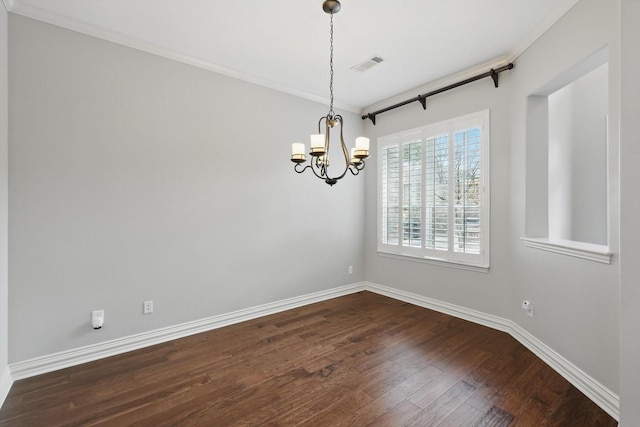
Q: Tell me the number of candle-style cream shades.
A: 5